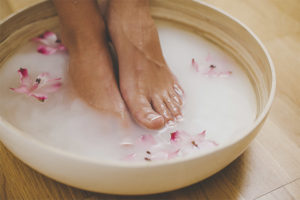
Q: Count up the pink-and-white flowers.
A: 5